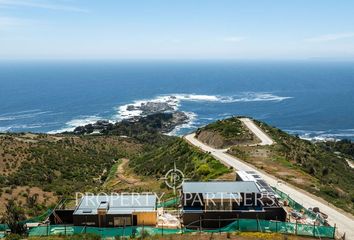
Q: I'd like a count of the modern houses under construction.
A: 2